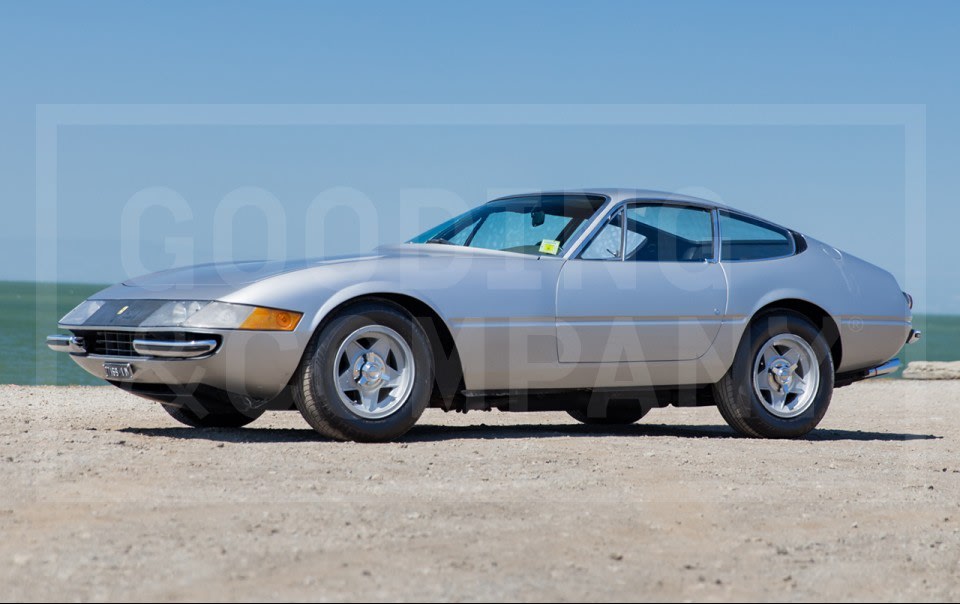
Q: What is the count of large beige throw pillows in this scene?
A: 0